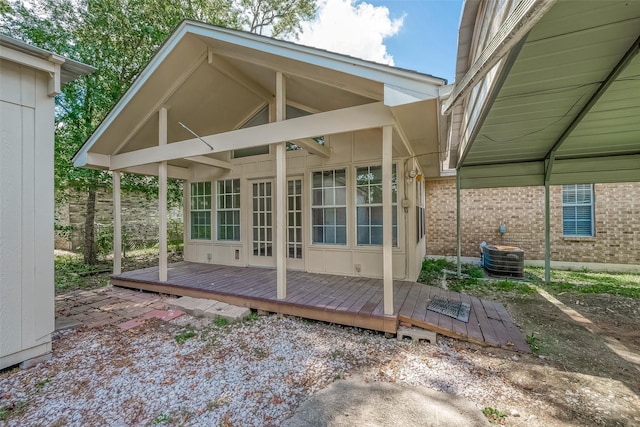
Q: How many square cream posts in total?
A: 4